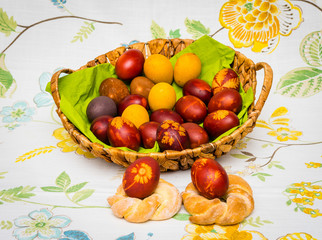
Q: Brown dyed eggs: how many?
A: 2